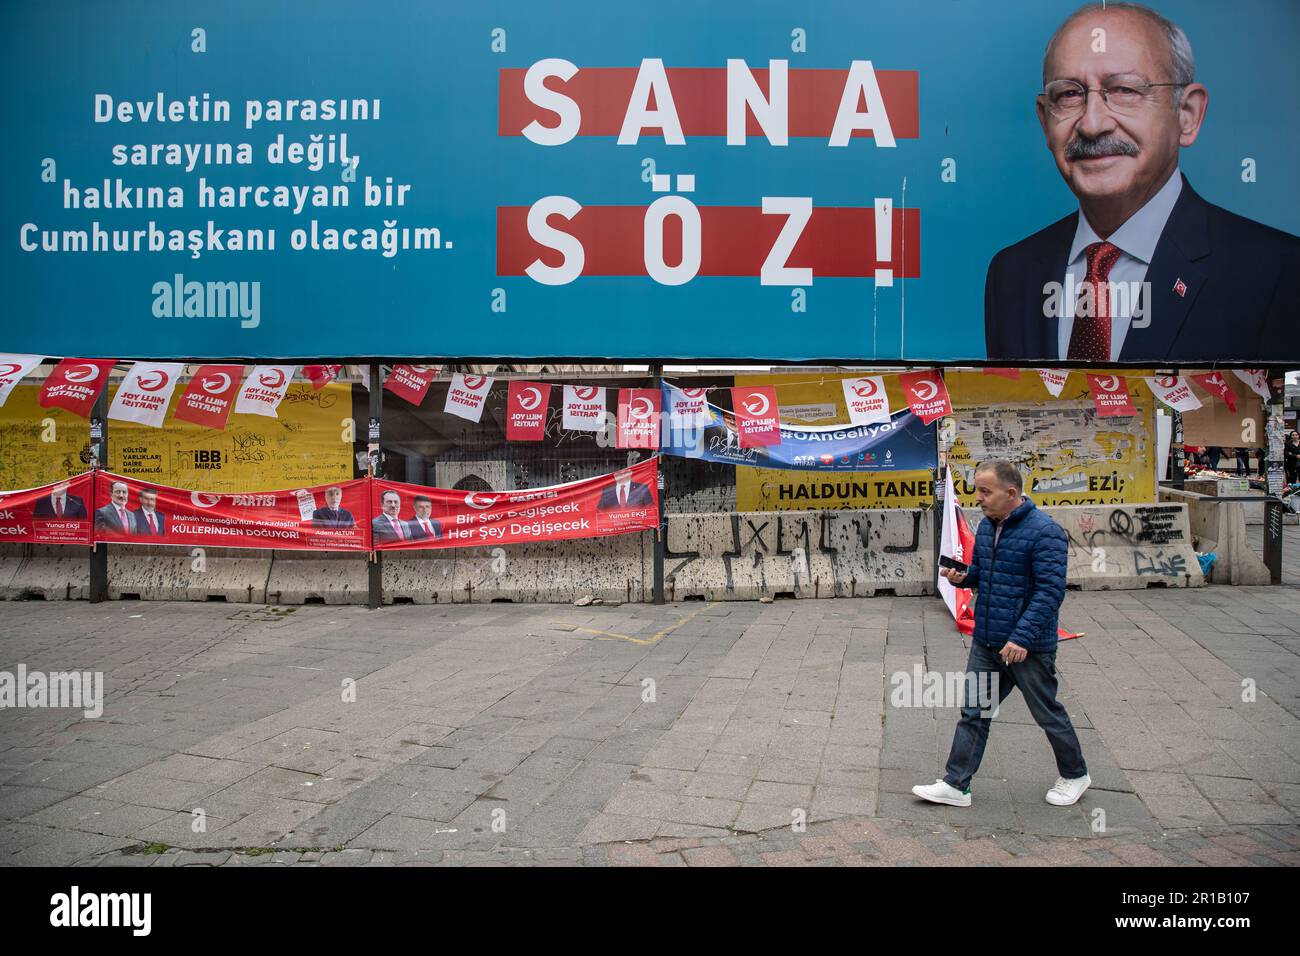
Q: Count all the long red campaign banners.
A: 3